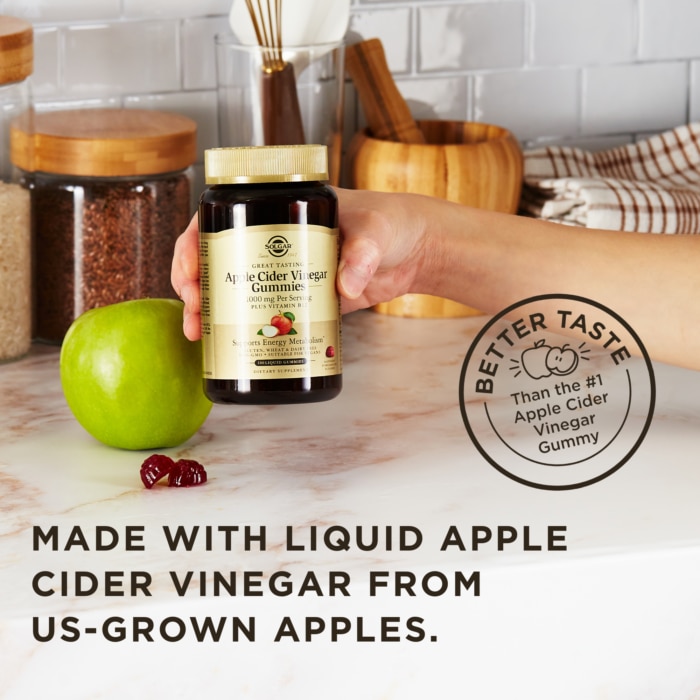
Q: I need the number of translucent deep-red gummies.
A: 2